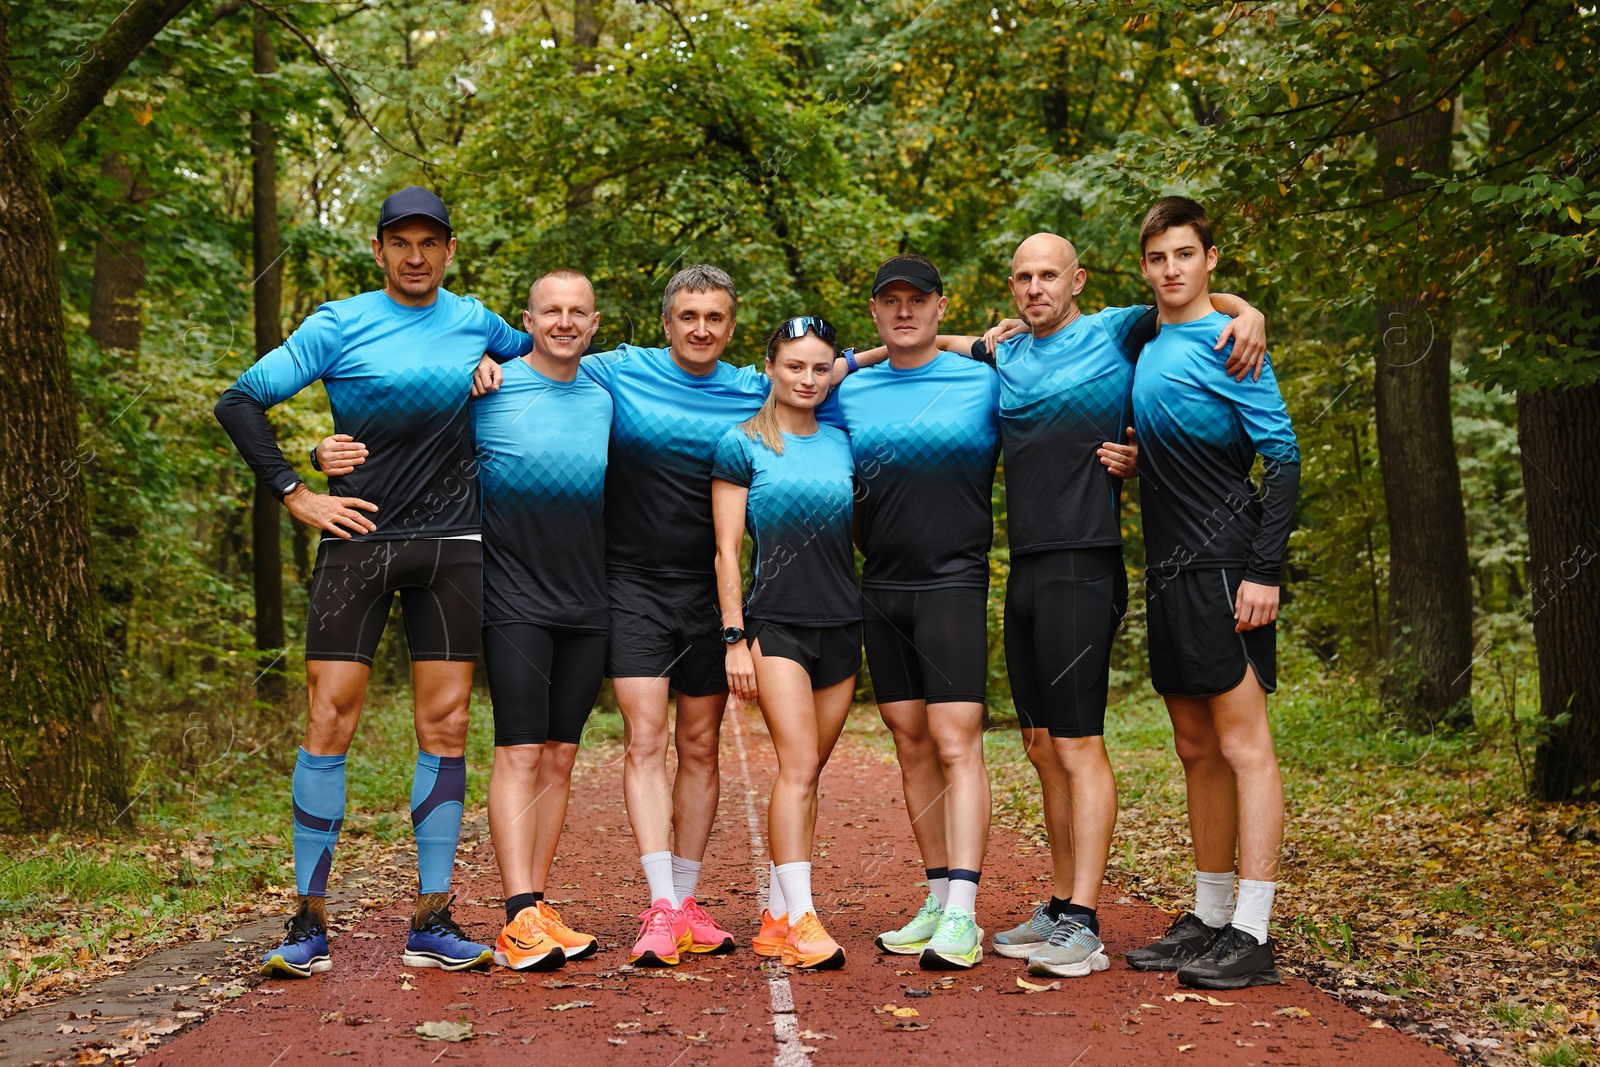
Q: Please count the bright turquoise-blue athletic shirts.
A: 7